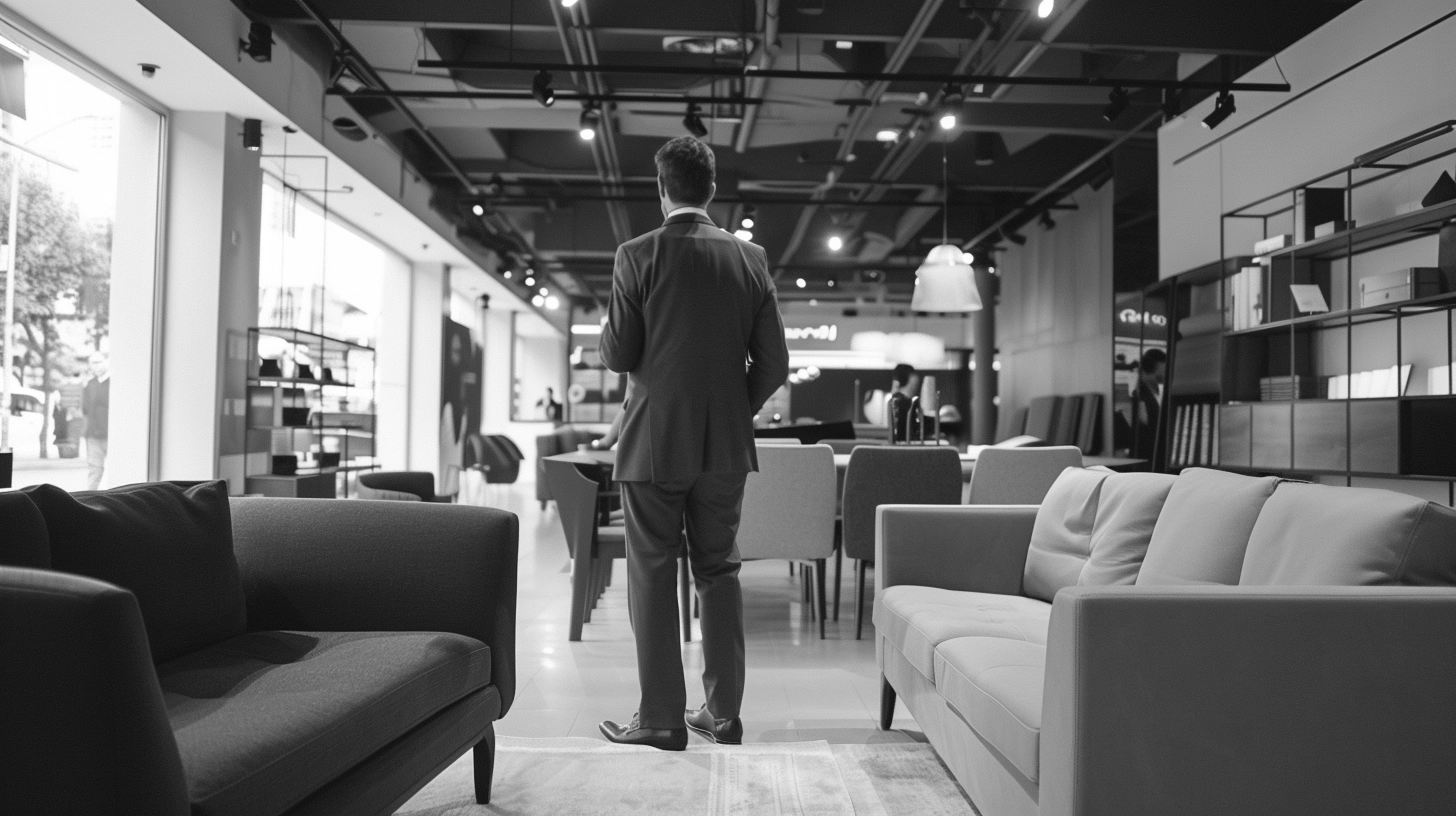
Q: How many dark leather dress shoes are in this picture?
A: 2